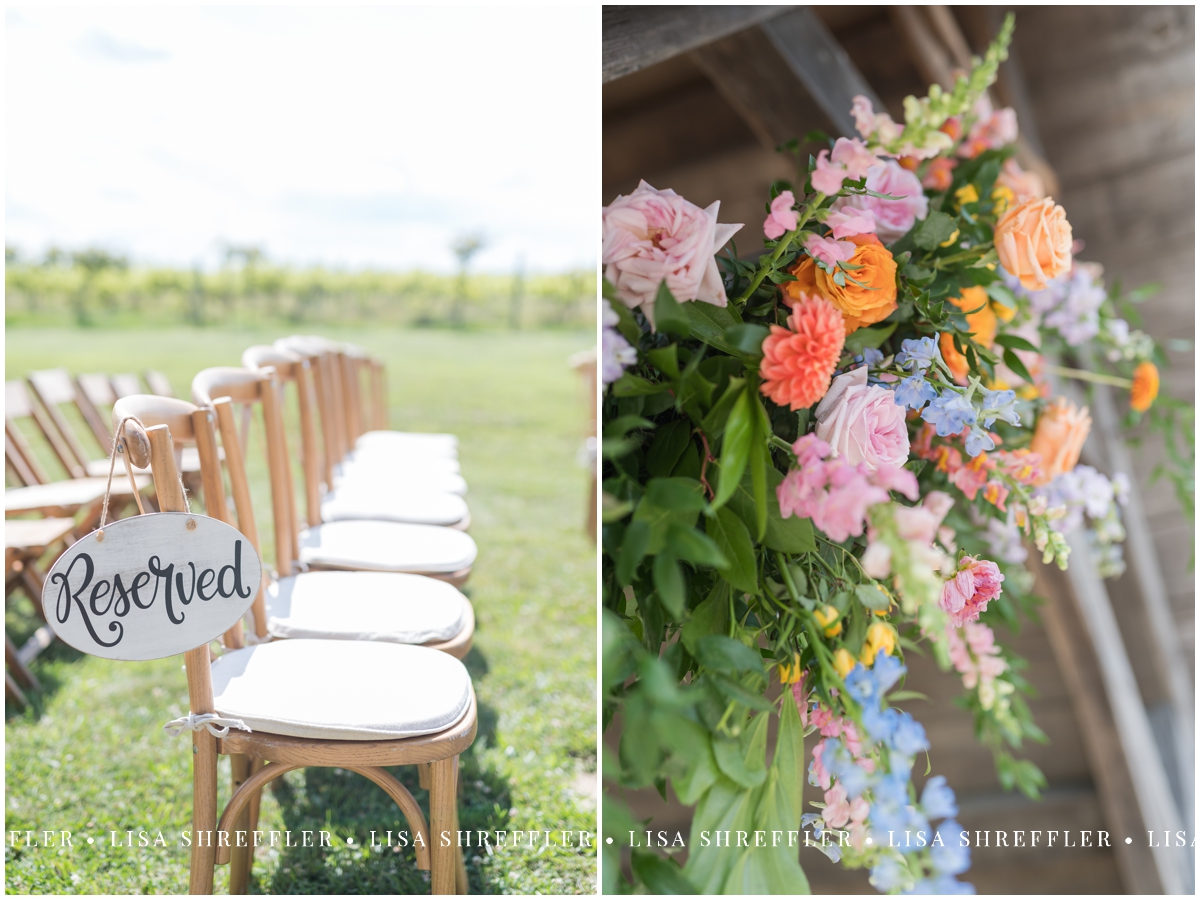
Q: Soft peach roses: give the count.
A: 2